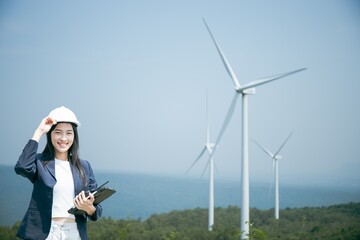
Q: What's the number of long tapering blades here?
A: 9